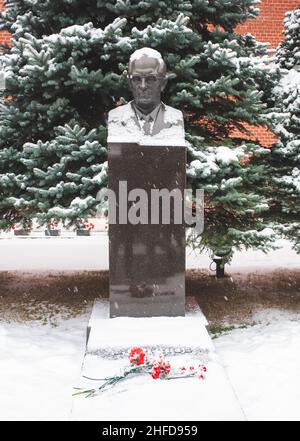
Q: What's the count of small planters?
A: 3